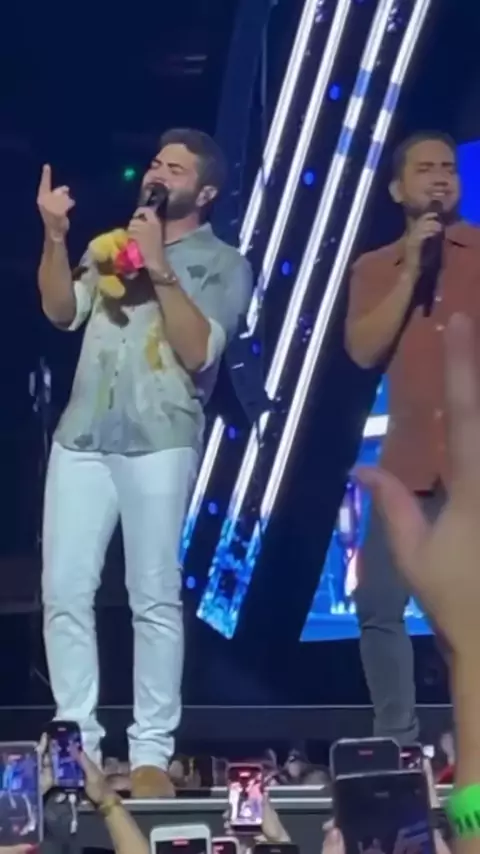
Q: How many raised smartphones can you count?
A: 9